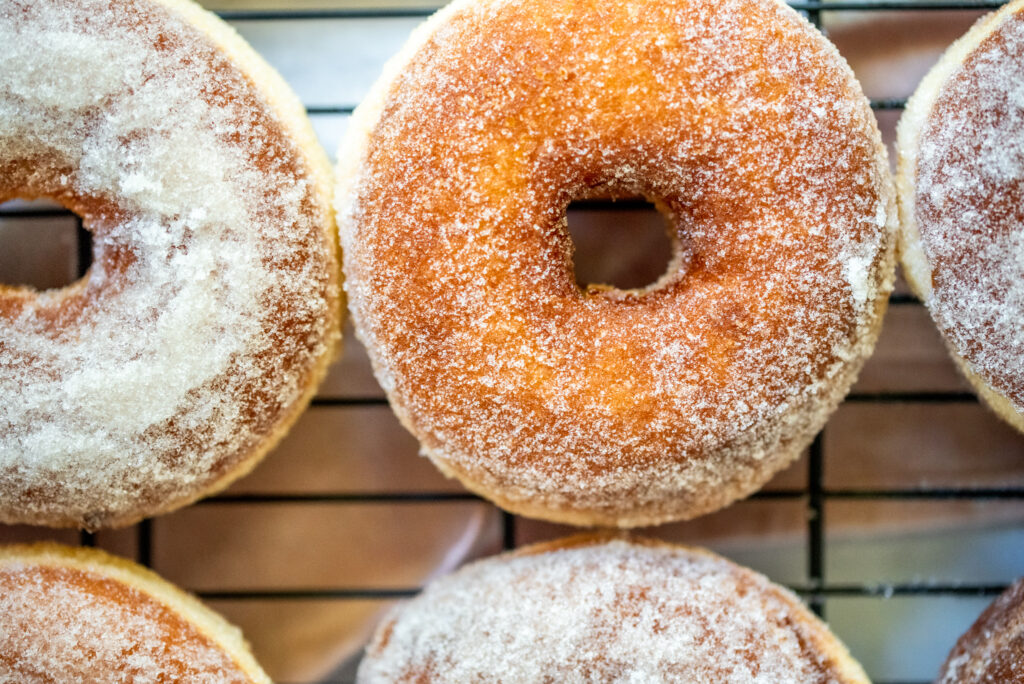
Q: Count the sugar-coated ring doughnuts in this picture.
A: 6